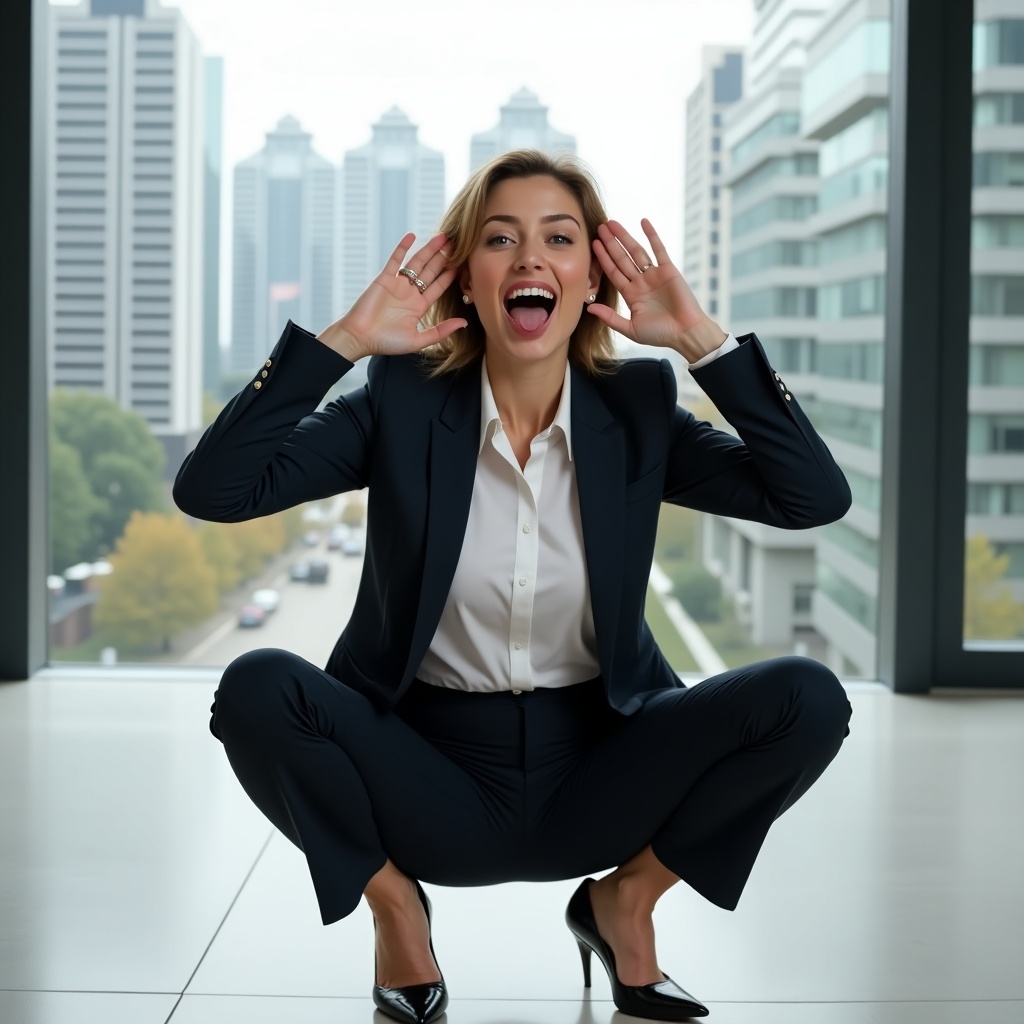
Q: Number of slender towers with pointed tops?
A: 3